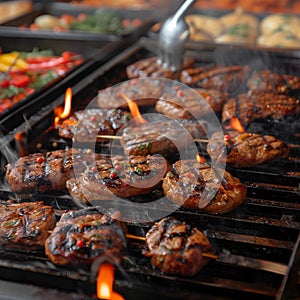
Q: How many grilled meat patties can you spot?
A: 15